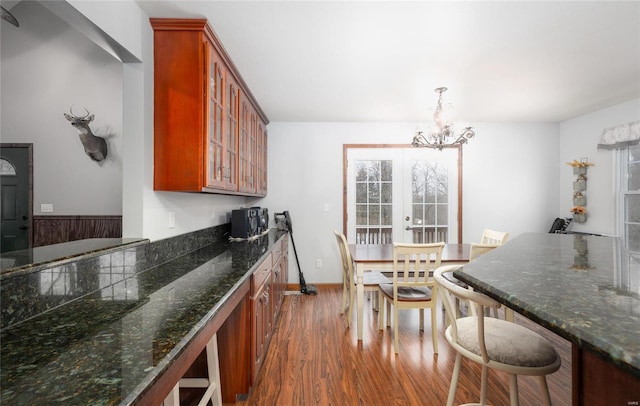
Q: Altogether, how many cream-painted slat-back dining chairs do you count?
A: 4